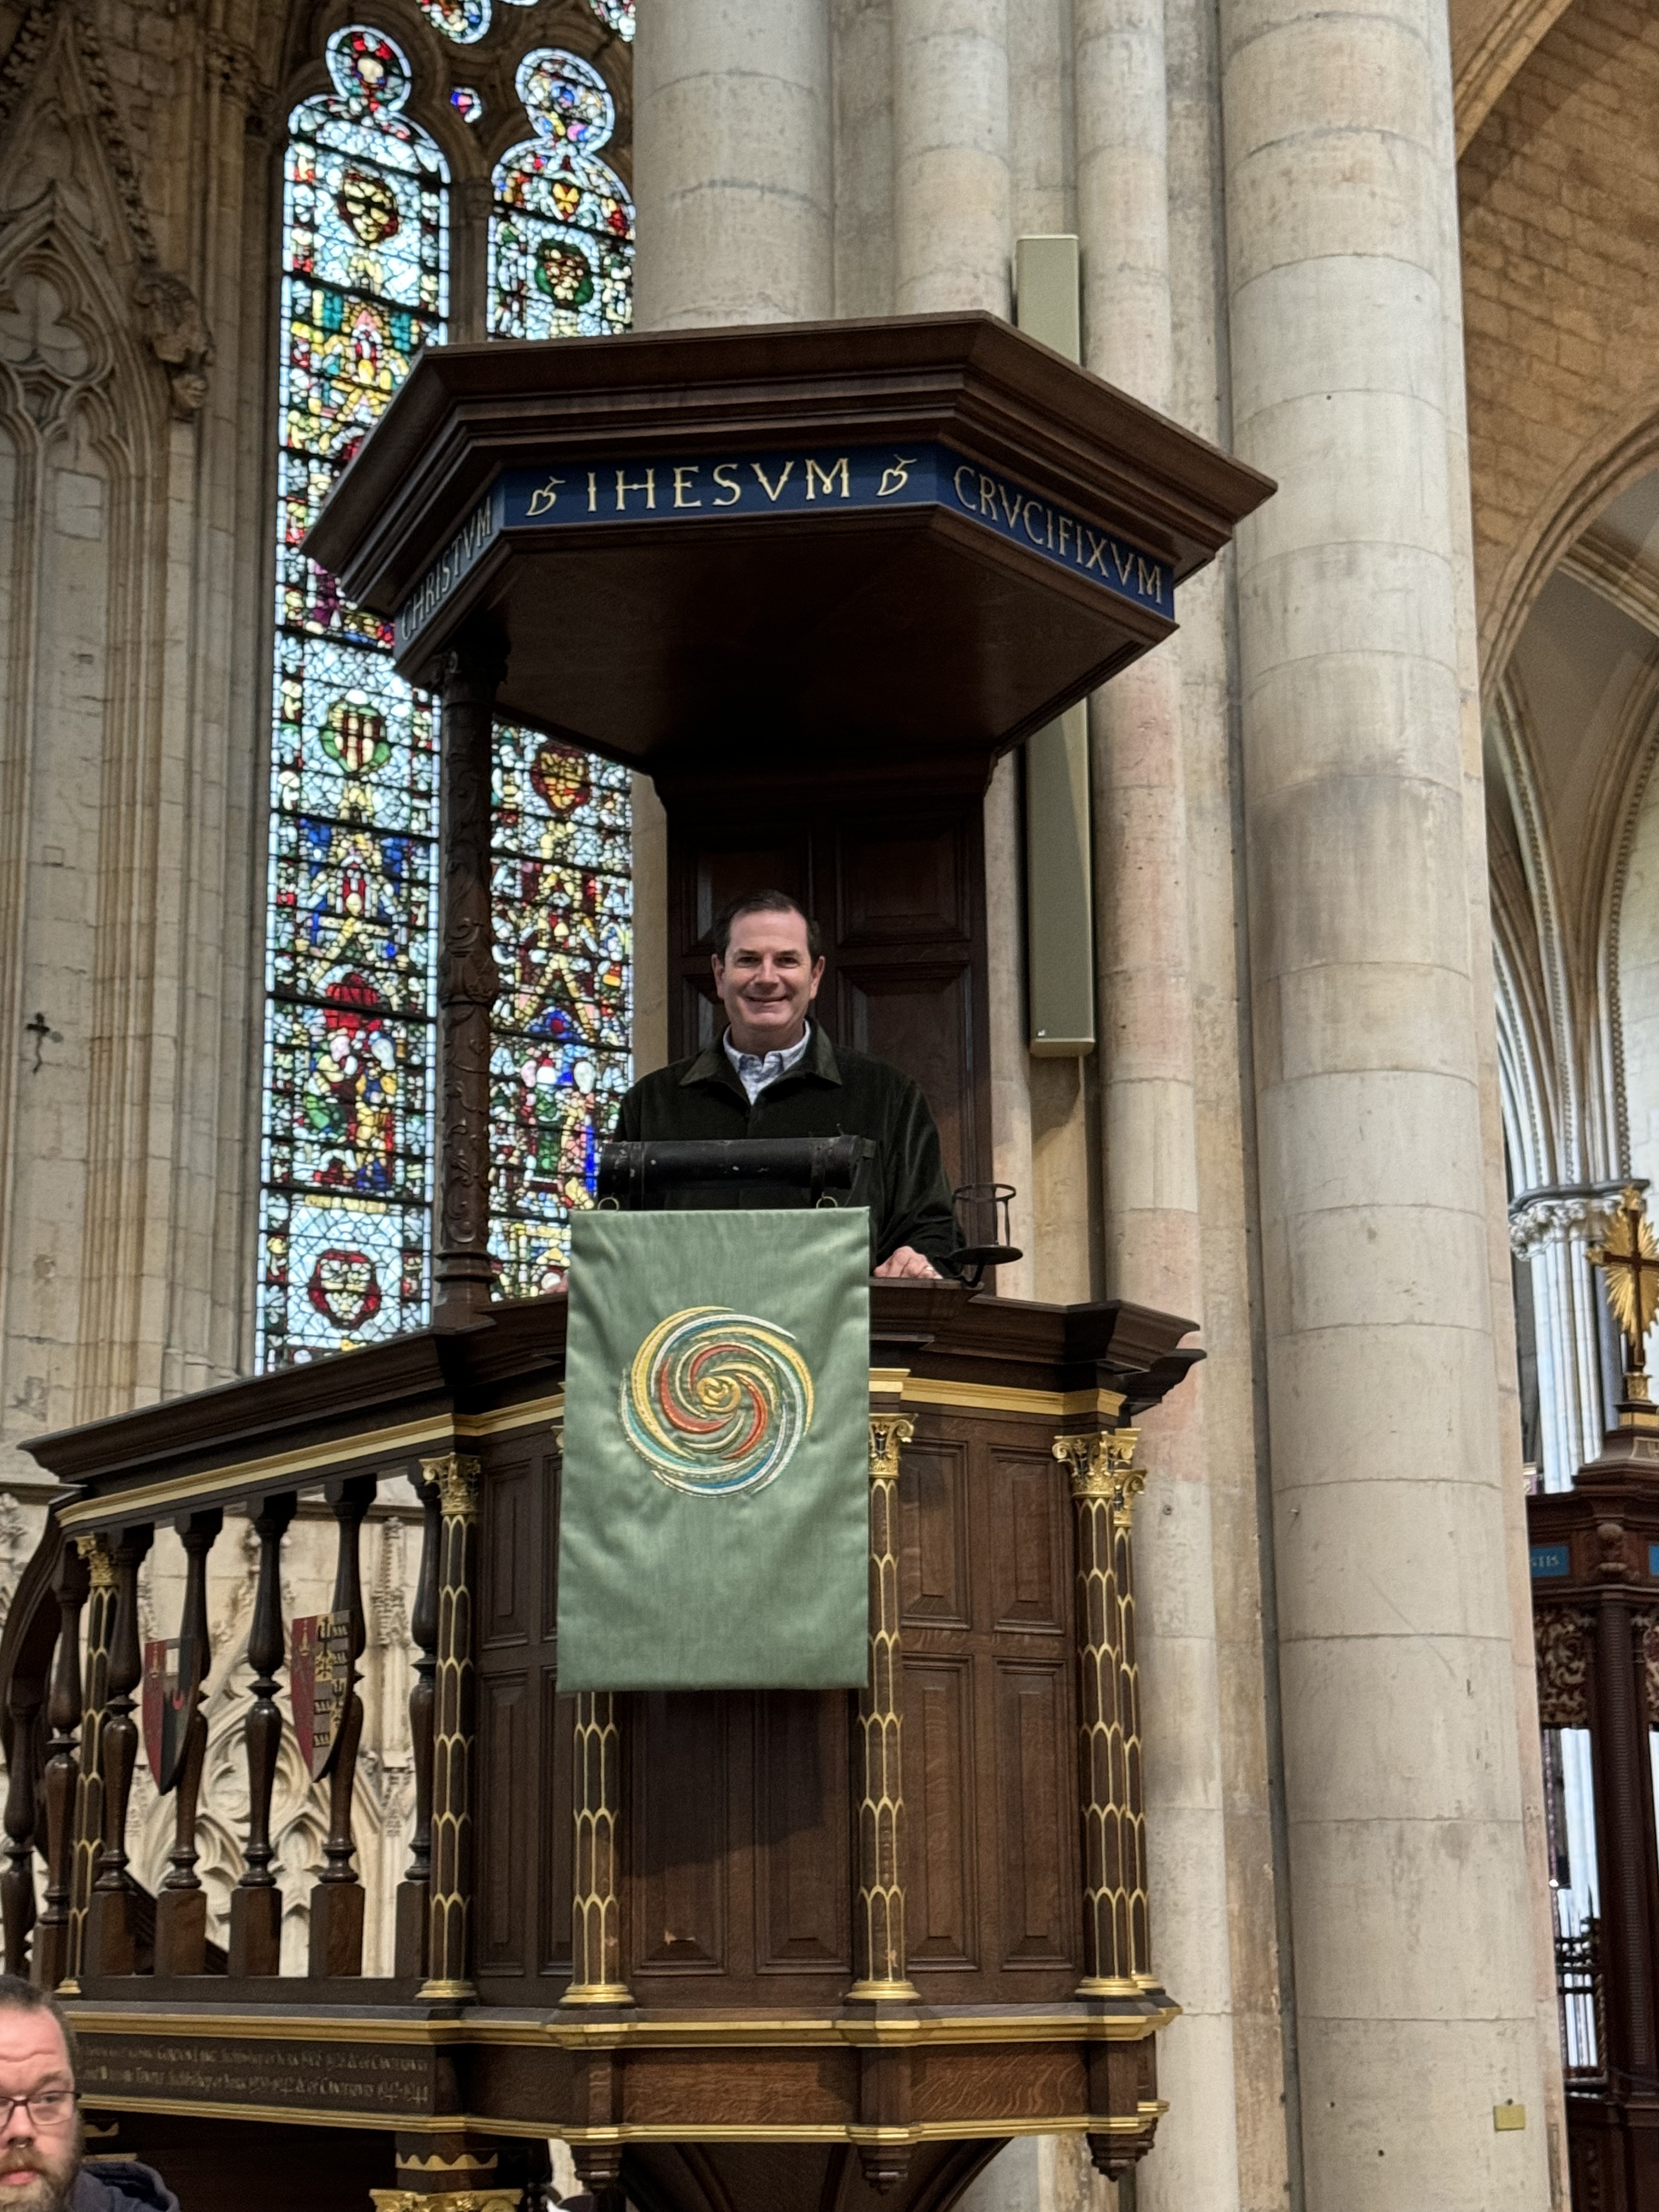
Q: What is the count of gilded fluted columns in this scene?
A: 6